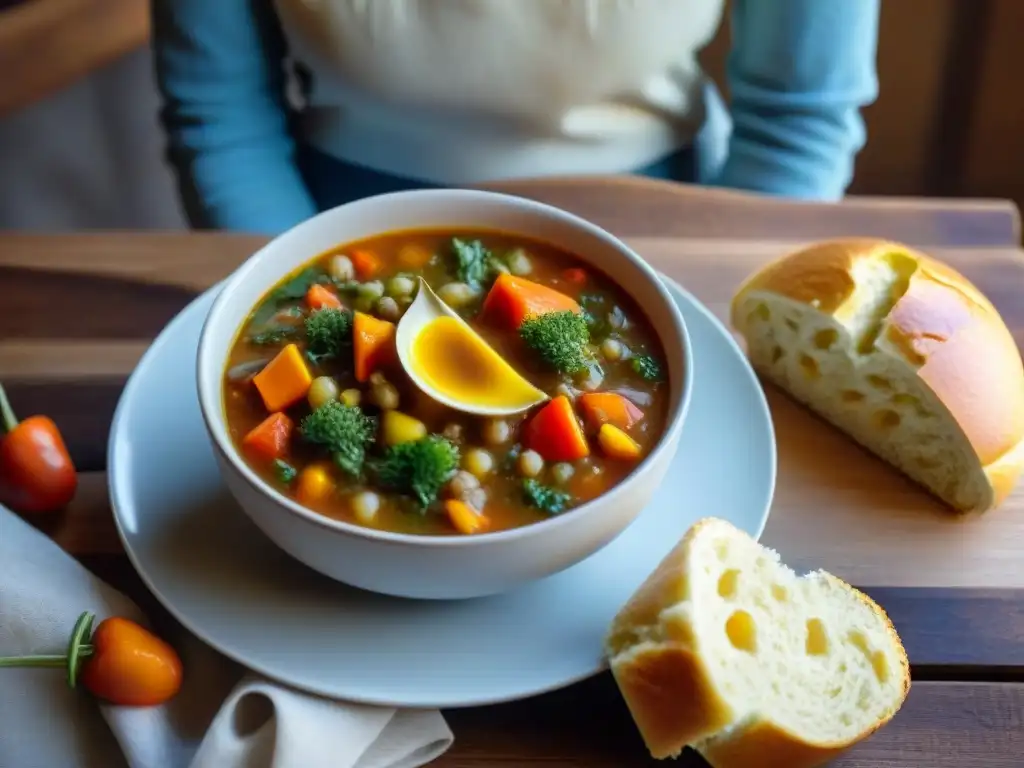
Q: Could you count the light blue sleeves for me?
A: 2